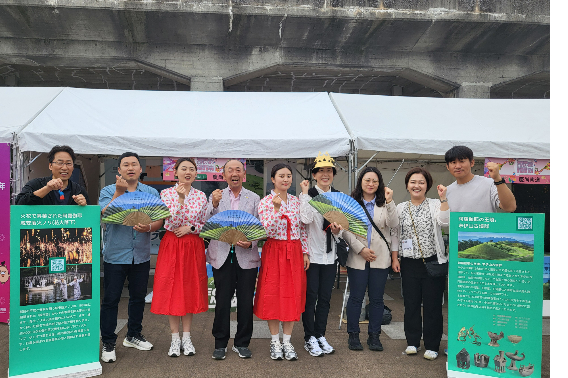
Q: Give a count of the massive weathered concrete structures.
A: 1